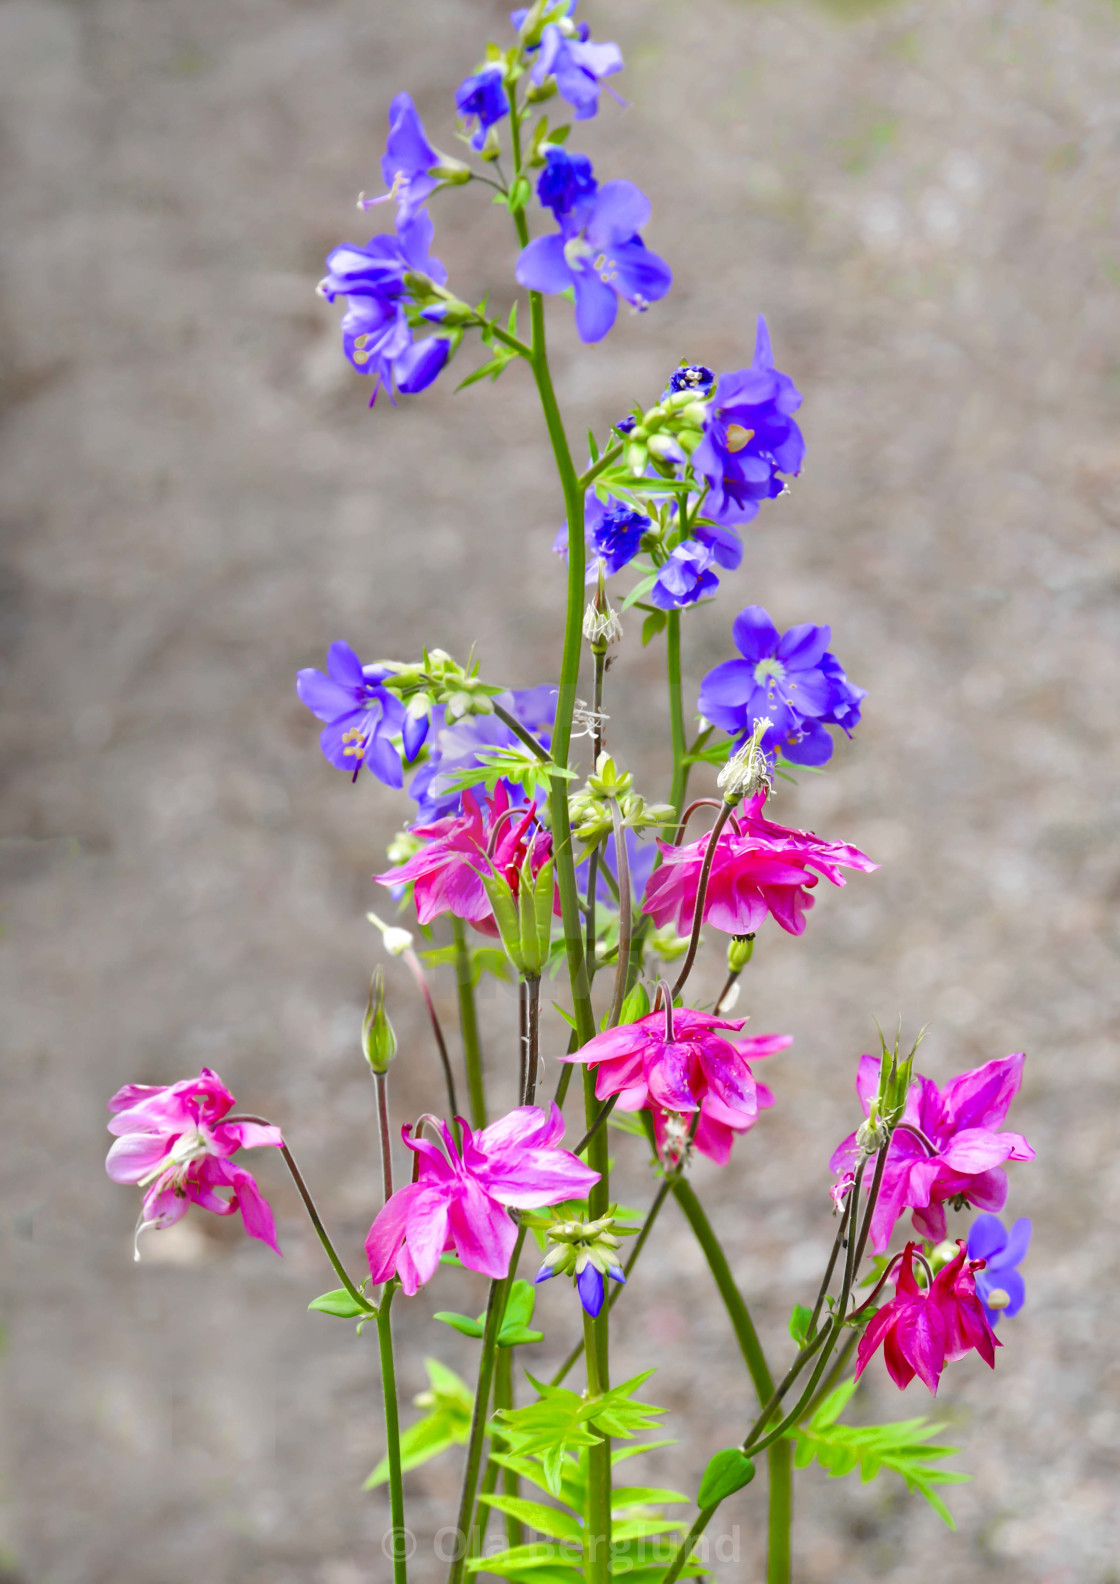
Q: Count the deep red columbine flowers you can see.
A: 1